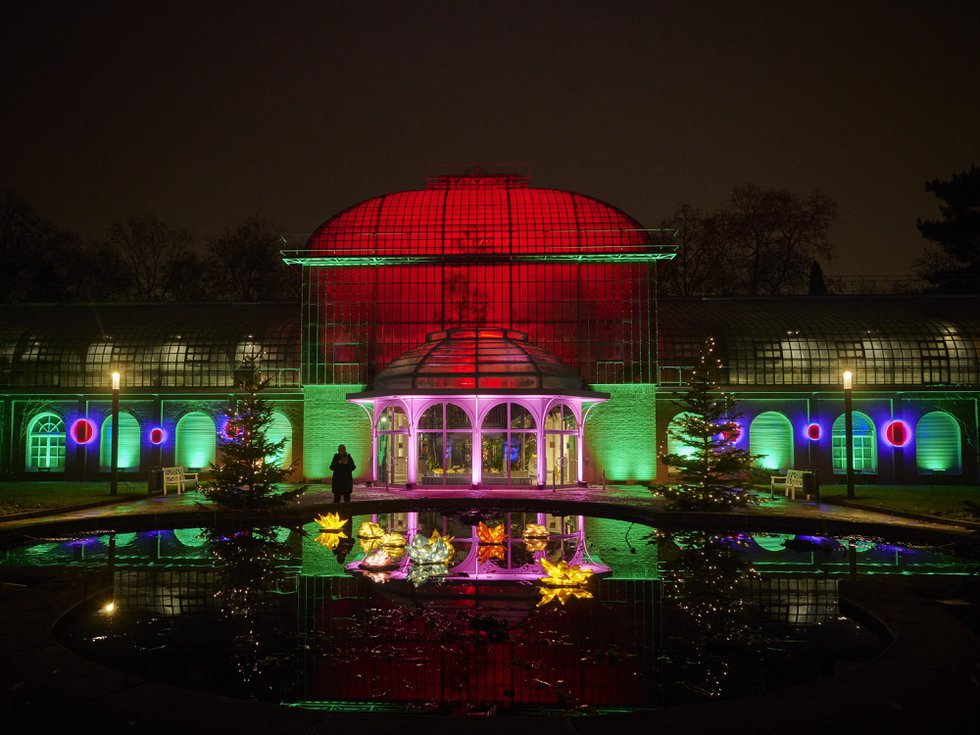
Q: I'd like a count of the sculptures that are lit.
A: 9